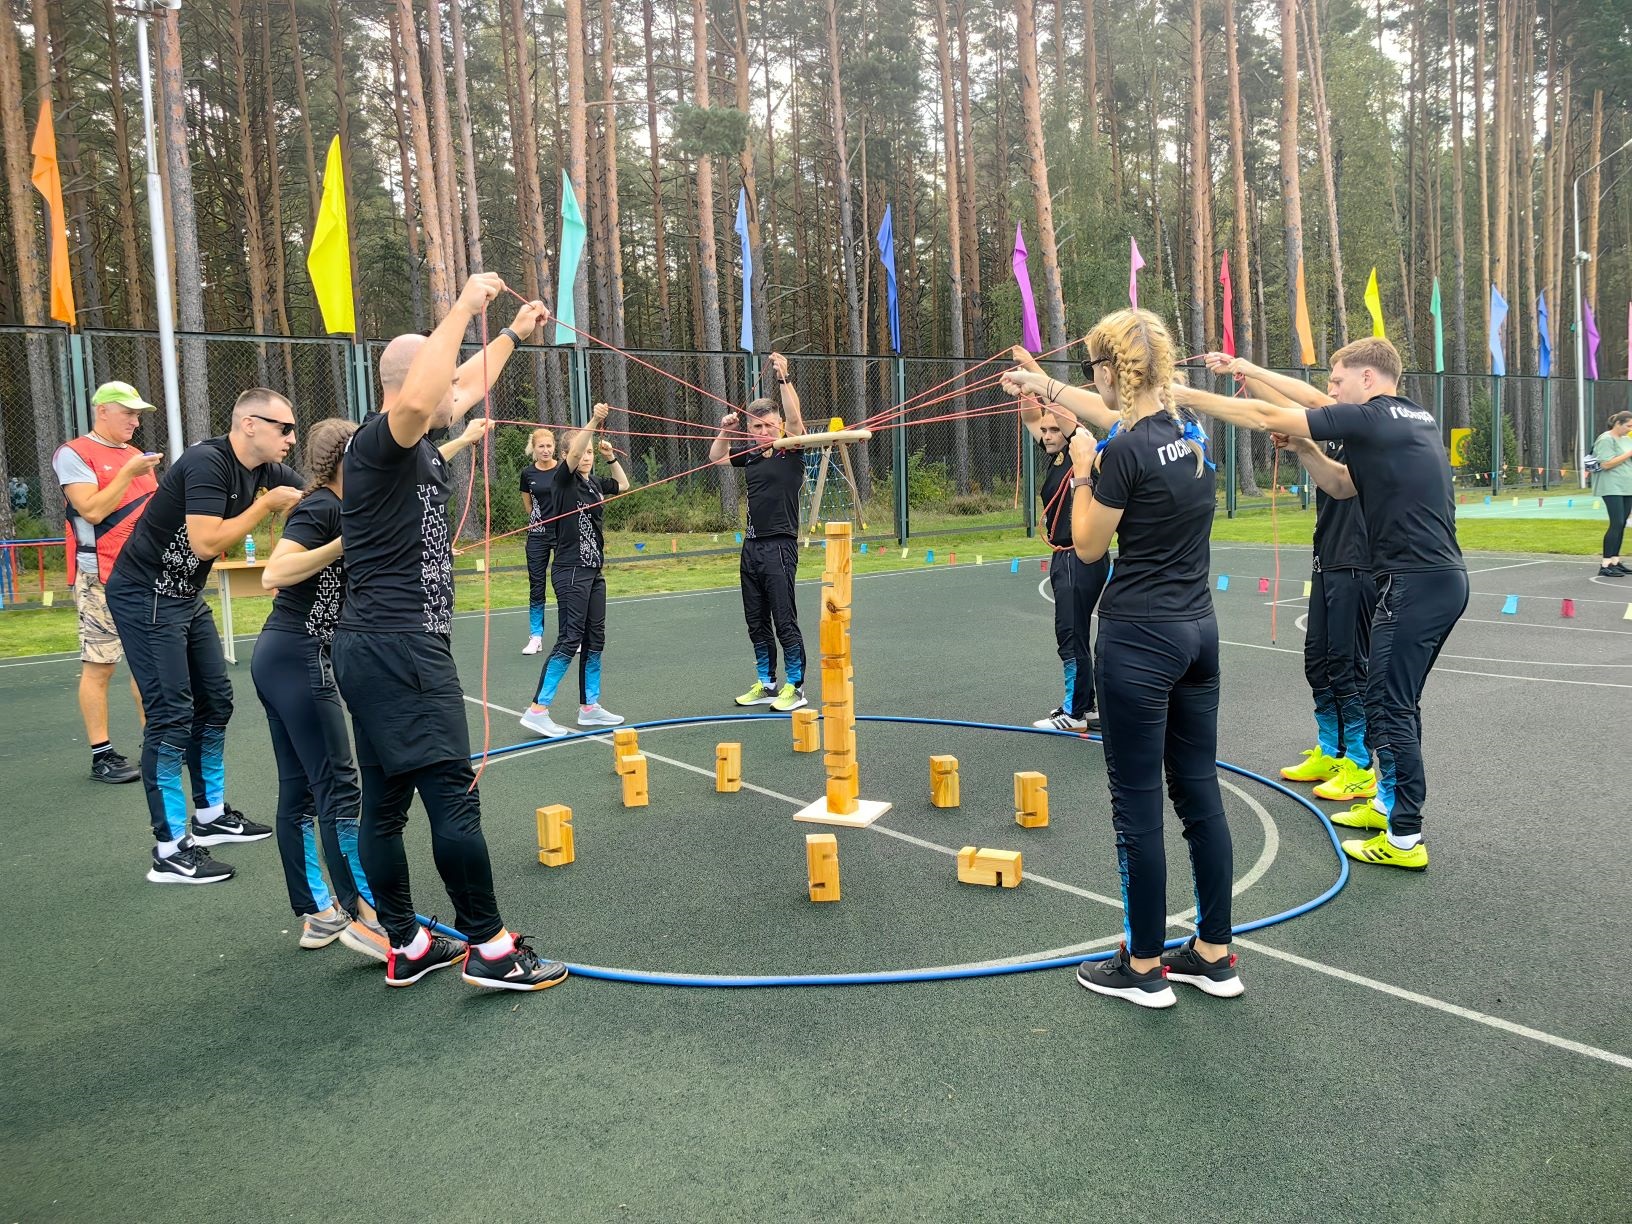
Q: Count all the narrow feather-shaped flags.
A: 15